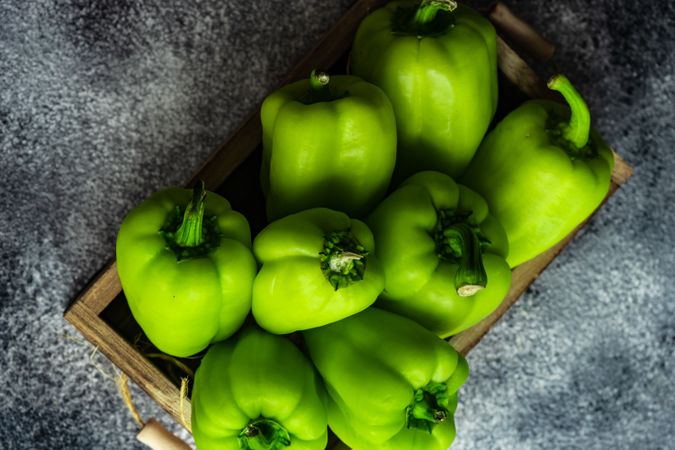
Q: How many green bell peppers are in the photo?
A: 8